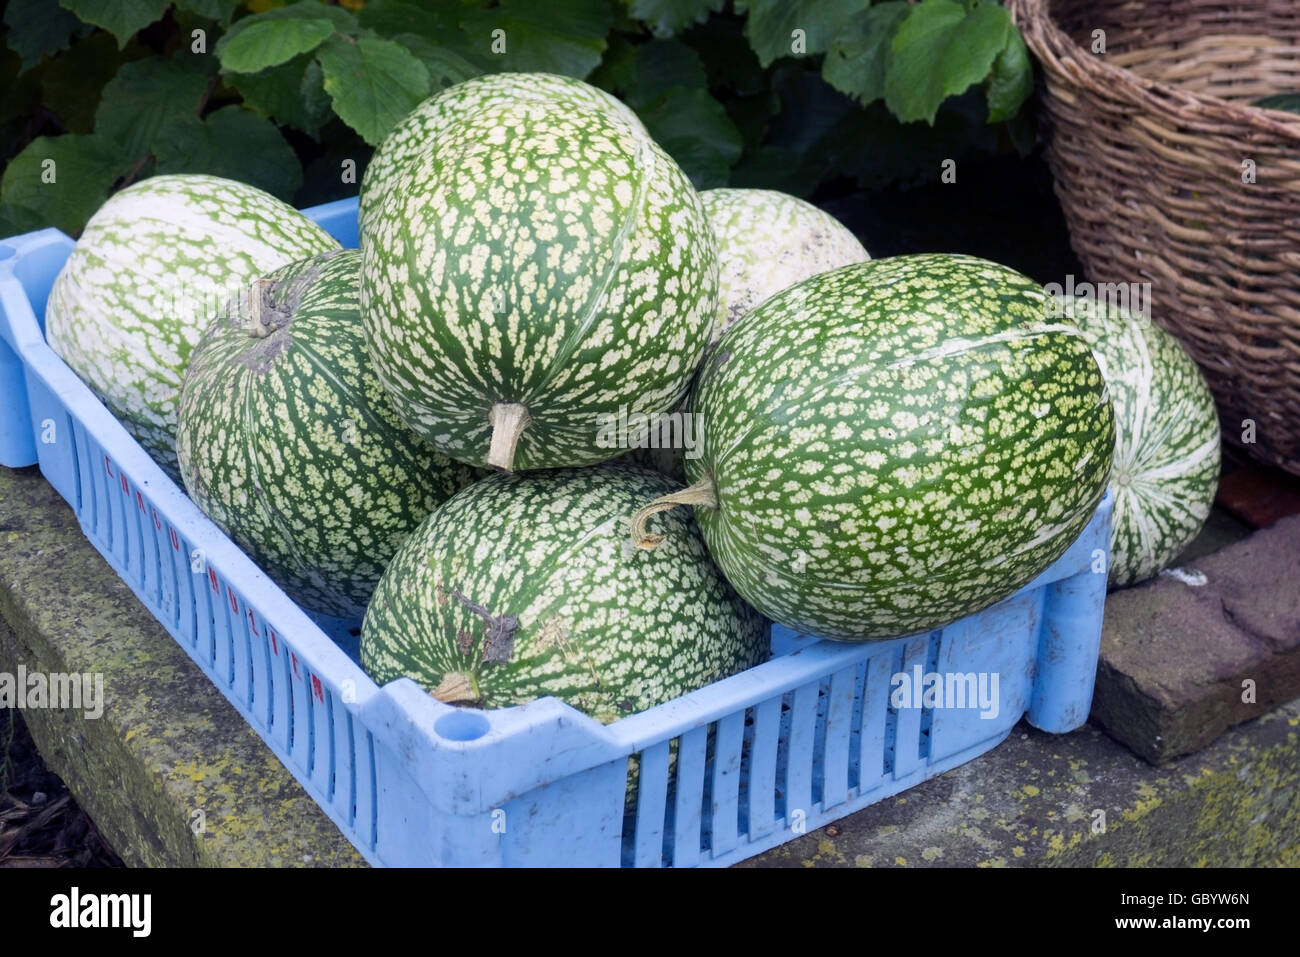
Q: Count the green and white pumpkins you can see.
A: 7